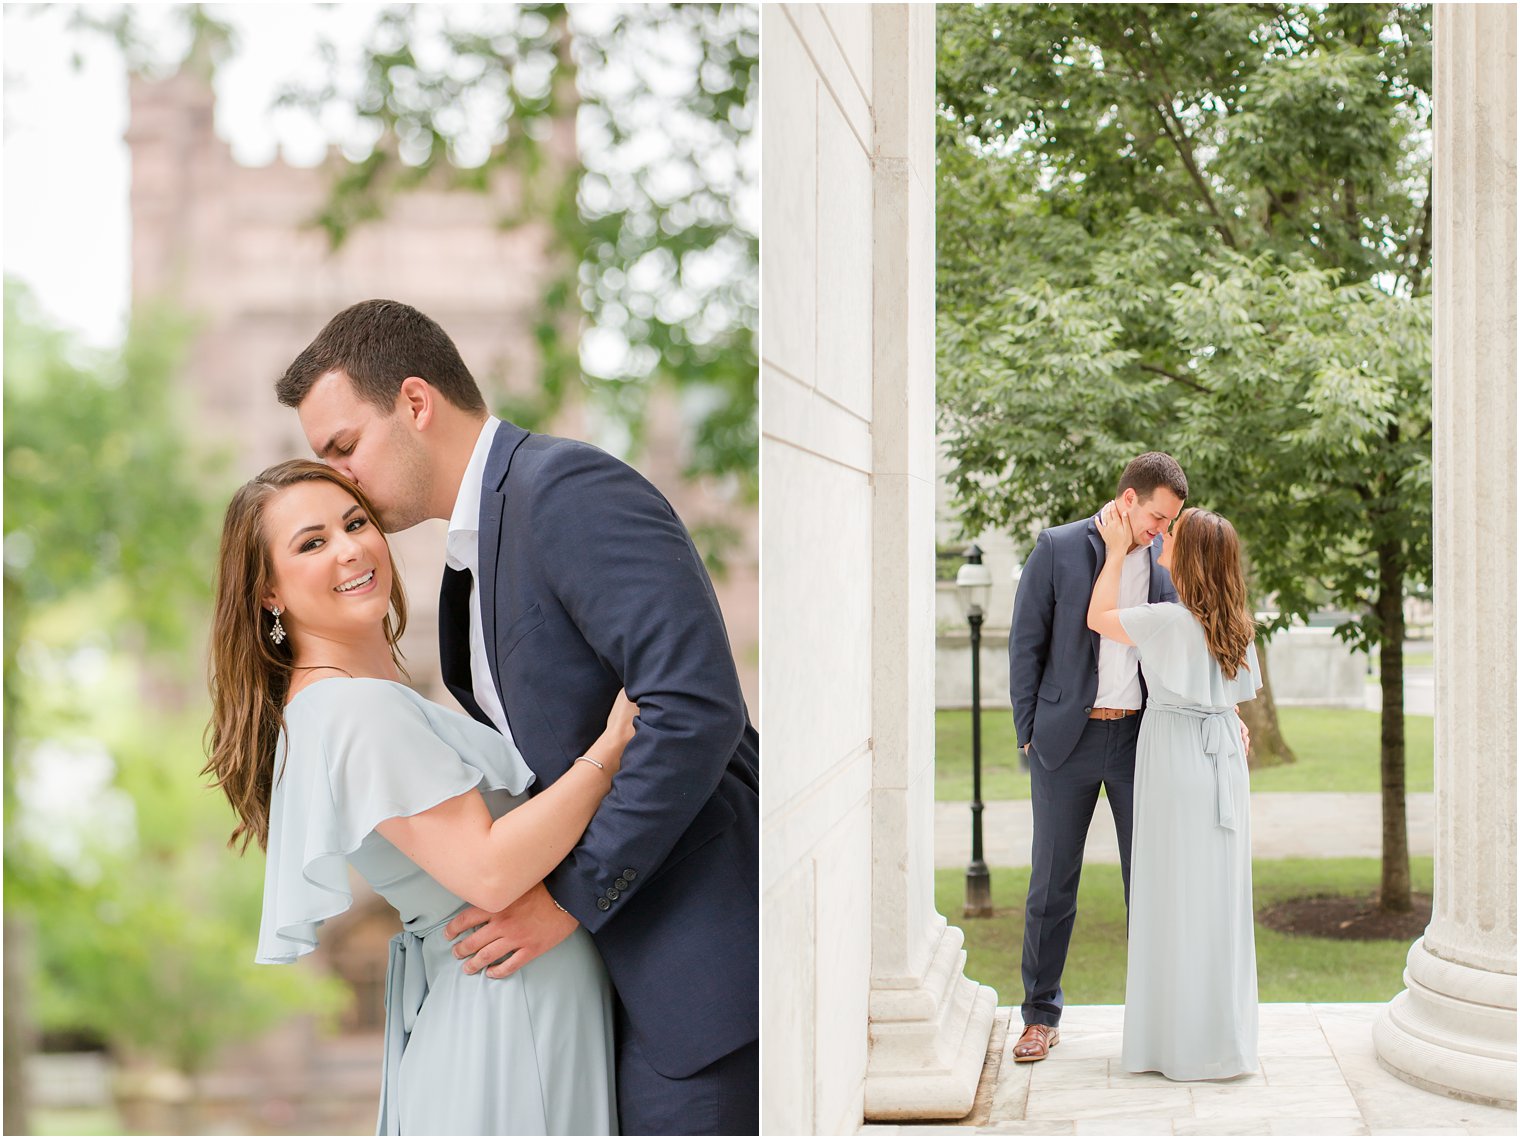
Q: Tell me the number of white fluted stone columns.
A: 1